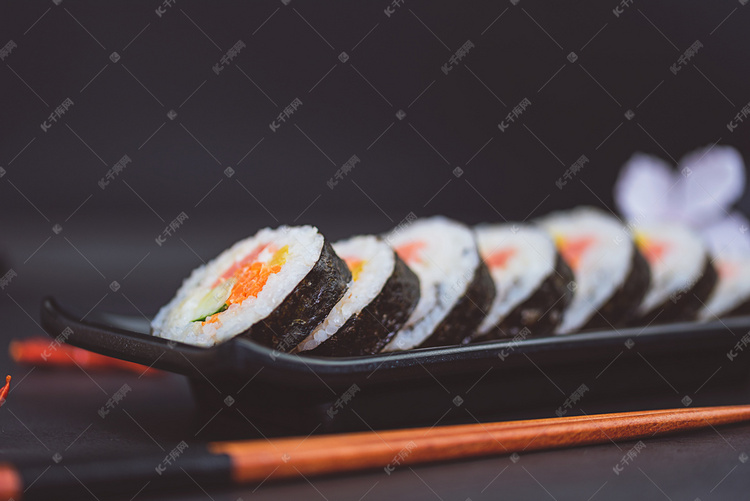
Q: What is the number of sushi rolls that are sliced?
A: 7